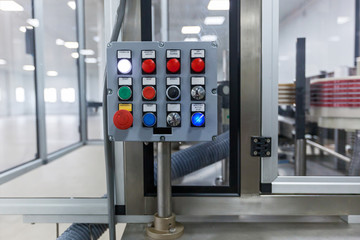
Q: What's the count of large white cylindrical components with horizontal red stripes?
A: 1